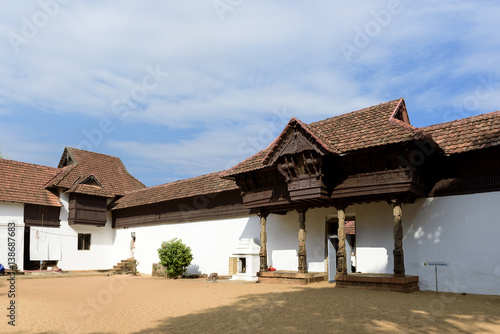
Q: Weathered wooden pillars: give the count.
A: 4